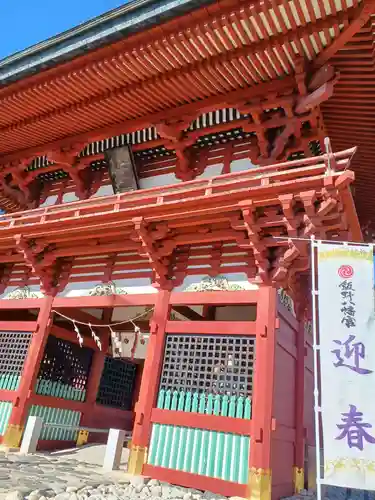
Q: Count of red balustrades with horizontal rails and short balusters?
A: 1